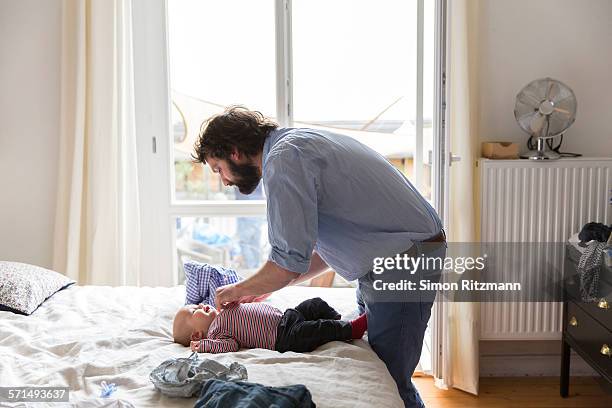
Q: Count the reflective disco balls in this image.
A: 0